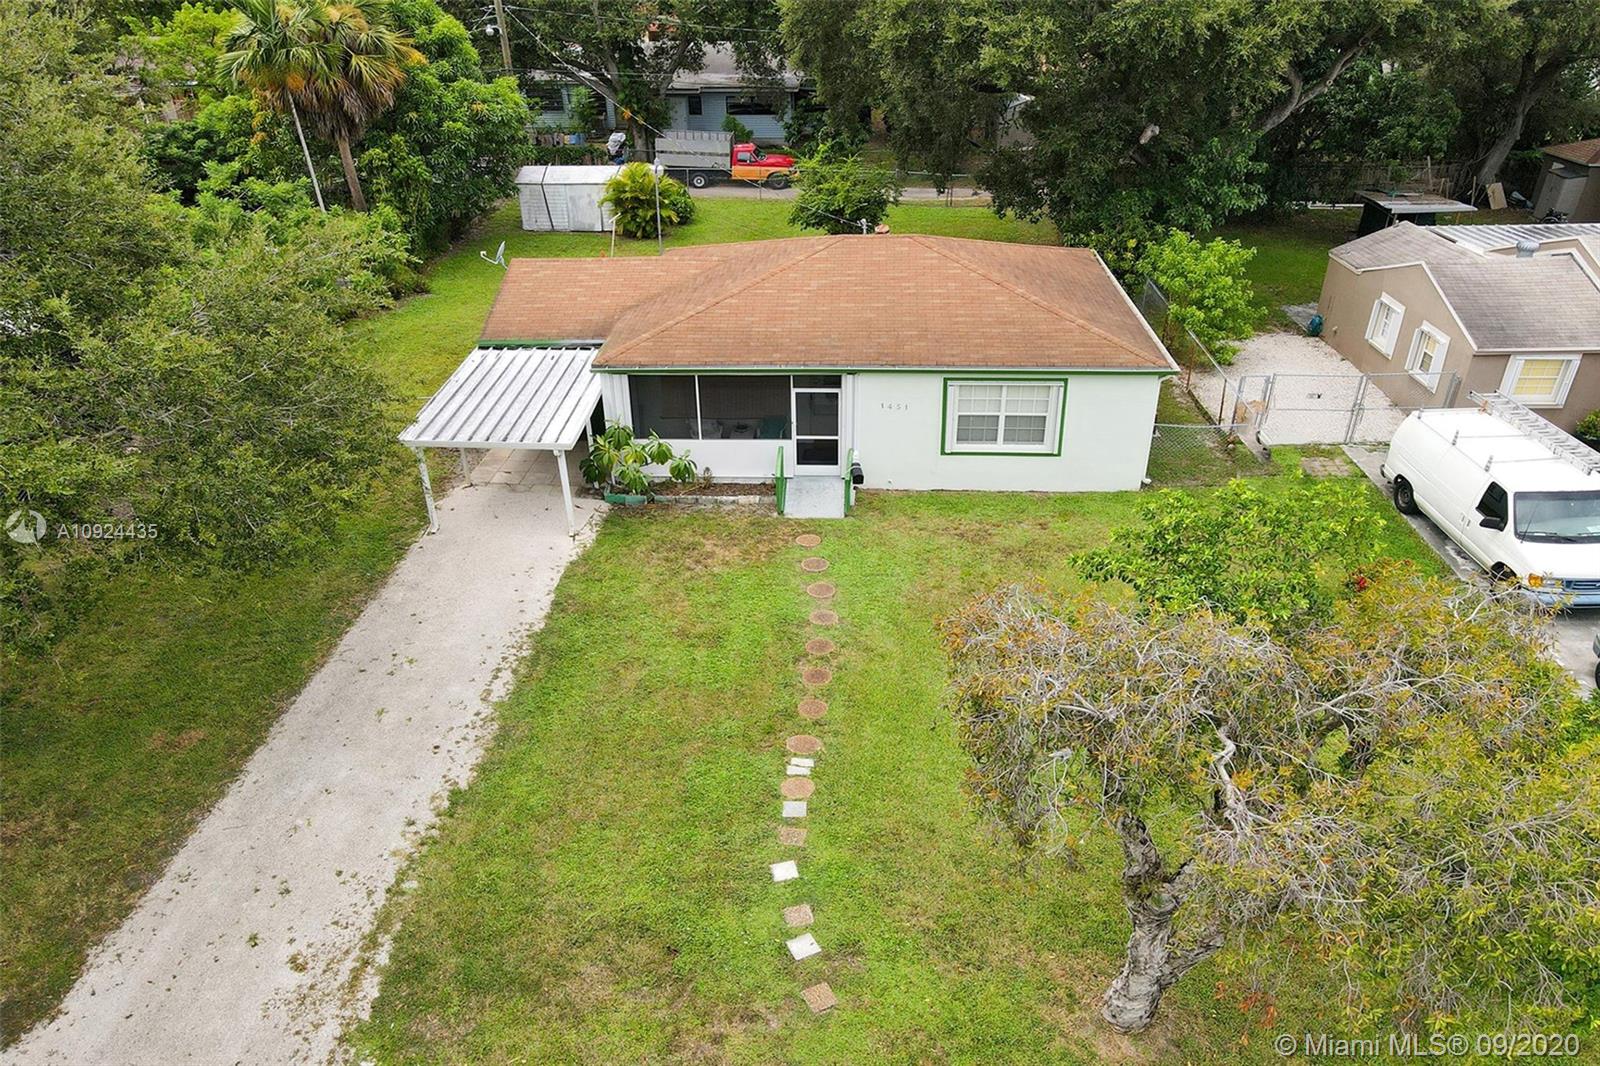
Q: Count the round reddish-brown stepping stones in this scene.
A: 9